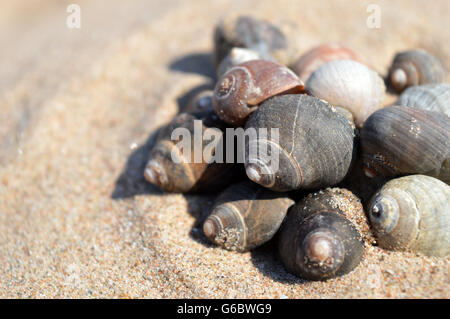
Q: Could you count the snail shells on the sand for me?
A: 14